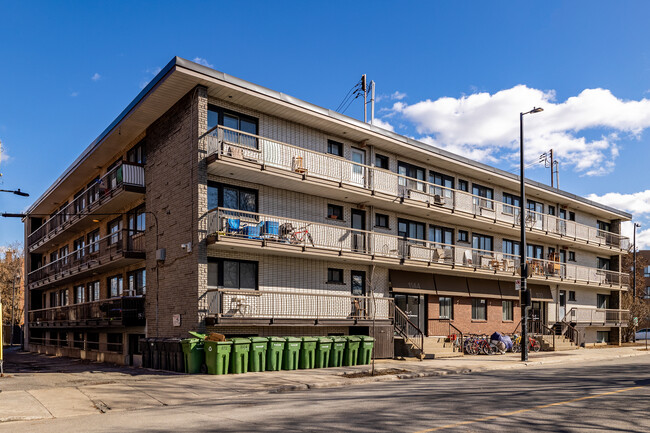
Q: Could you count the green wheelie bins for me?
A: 11